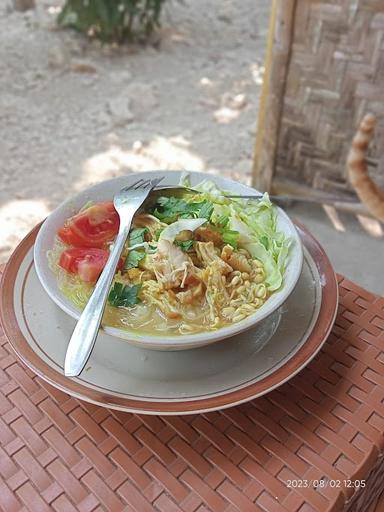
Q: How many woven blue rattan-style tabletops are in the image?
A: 0